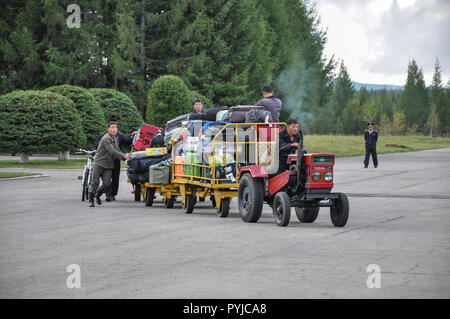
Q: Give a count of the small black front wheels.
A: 2